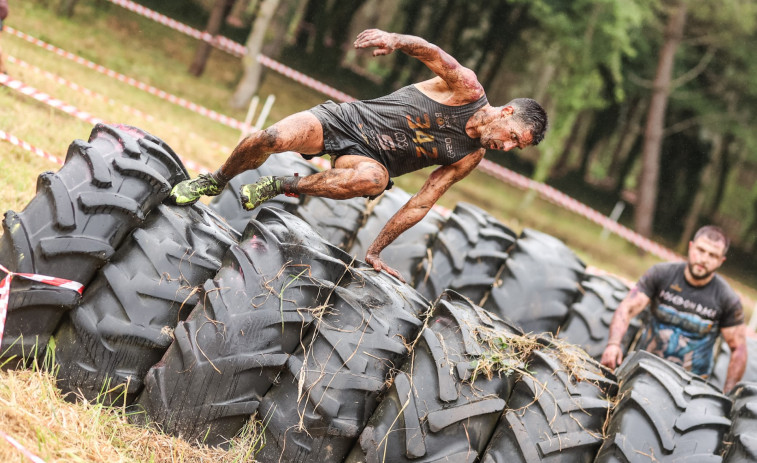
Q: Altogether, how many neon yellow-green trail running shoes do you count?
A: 2